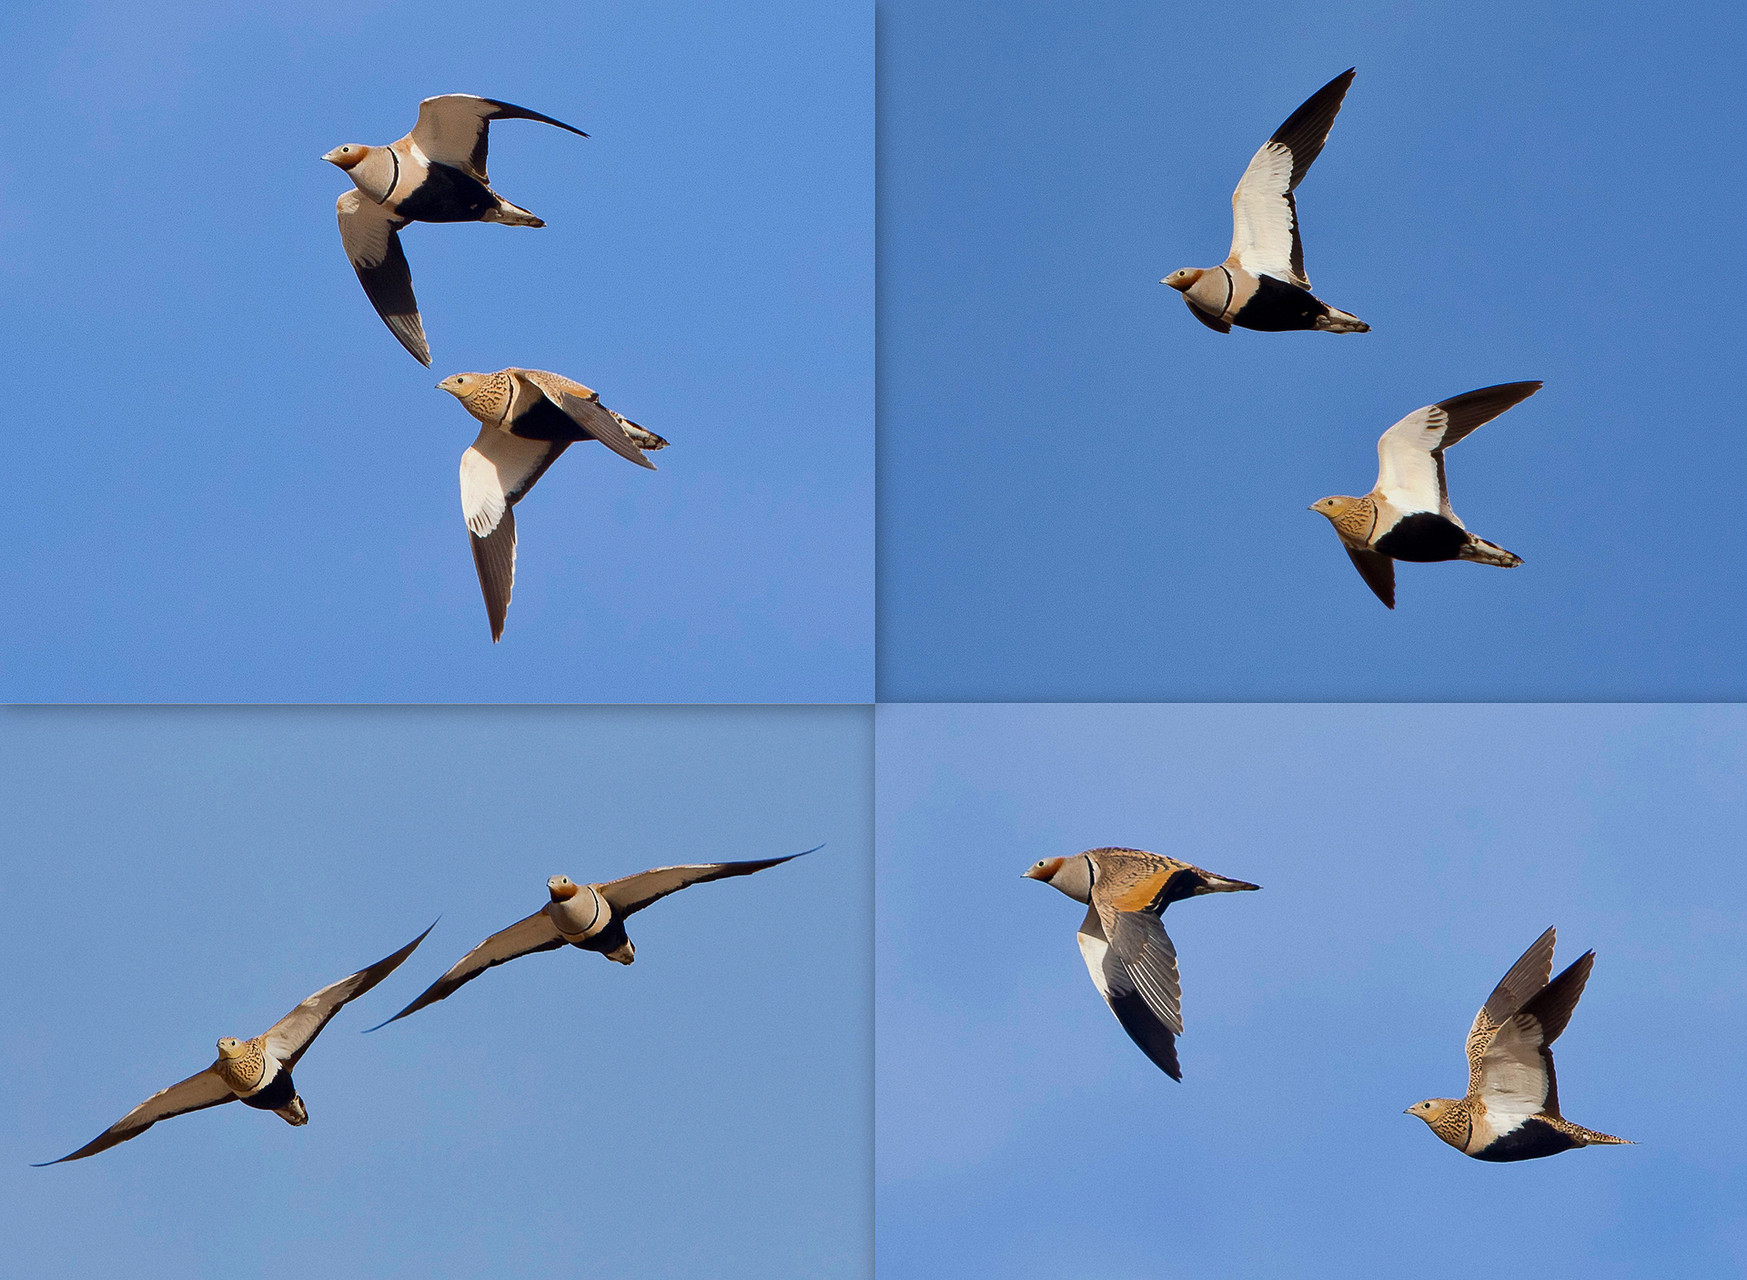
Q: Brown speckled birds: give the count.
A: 4